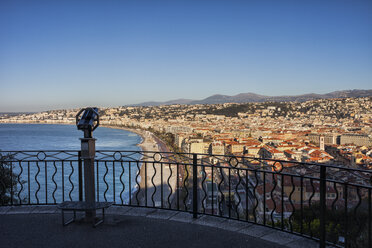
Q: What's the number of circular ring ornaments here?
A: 5